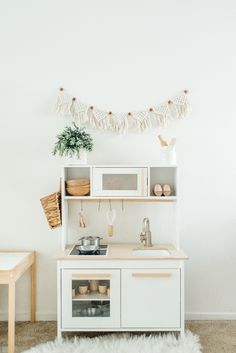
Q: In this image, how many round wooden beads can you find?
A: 8